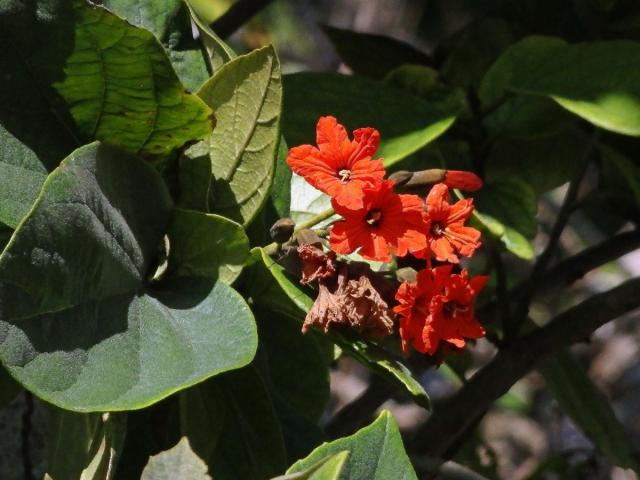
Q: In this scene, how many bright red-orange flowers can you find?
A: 5